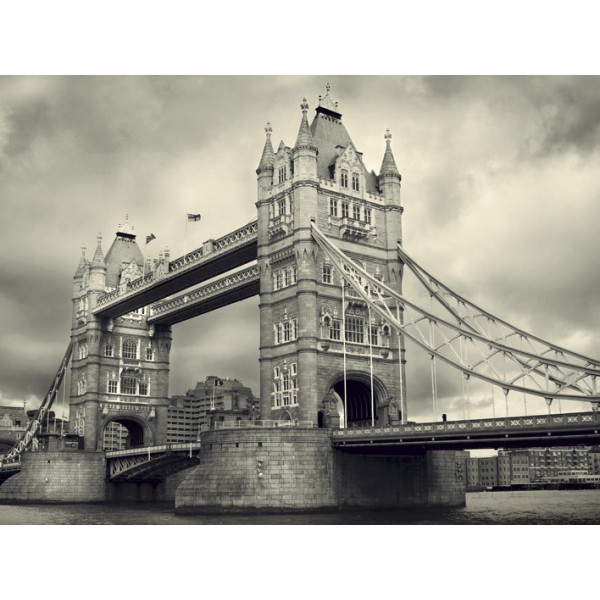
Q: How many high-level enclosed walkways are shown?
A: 2